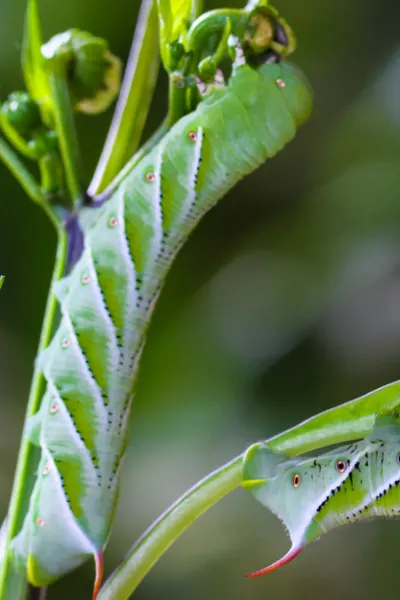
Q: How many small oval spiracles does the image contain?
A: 12